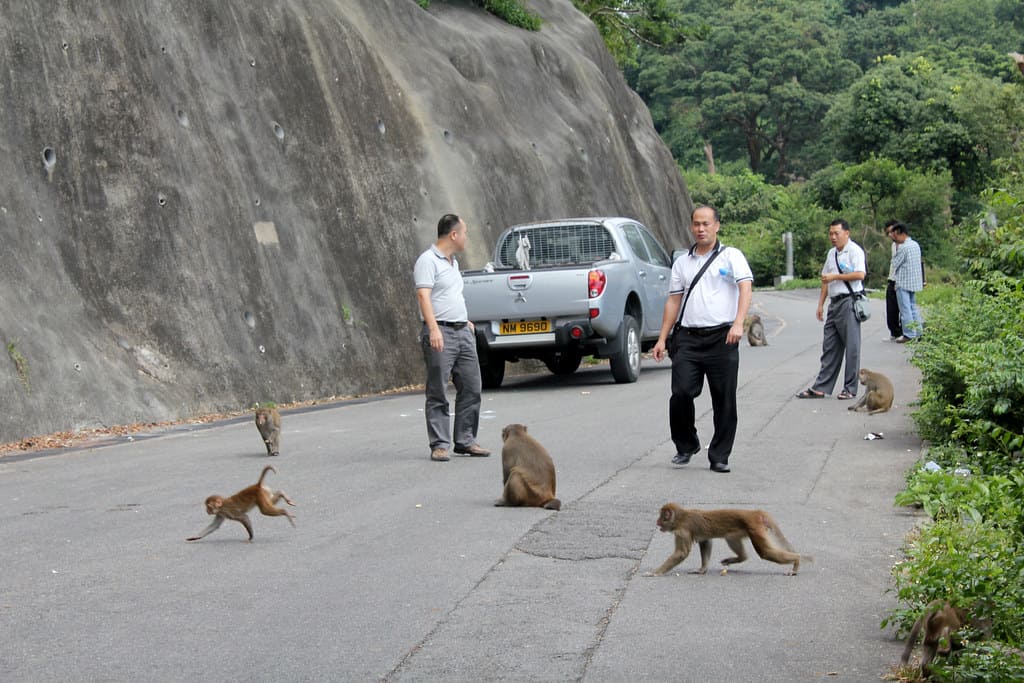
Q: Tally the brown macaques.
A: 7